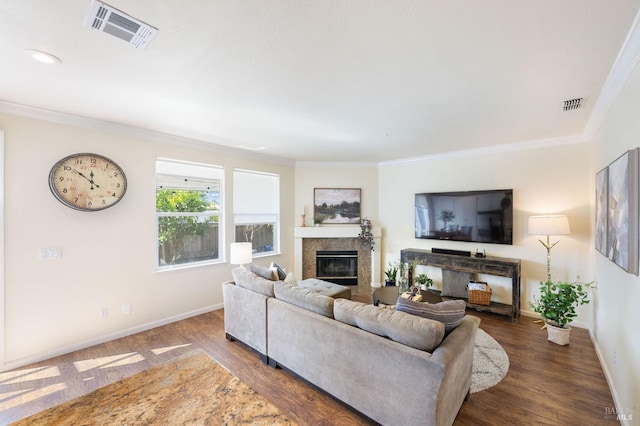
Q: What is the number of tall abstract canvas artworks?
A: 2